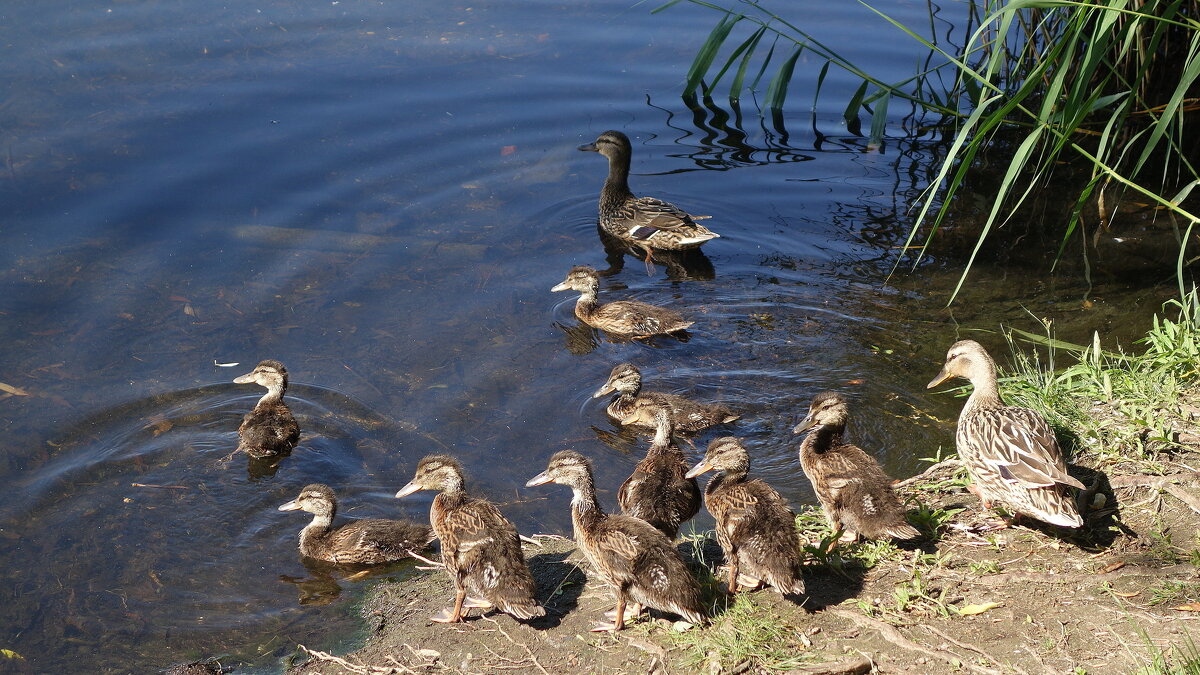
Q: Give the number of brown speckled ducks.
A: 11